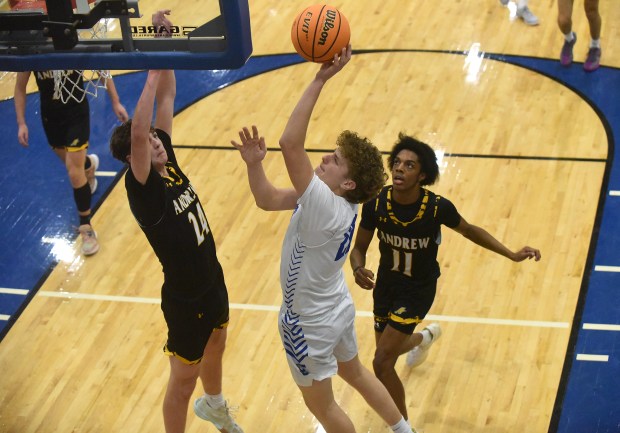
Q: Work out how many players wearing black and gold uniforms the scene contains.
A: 3